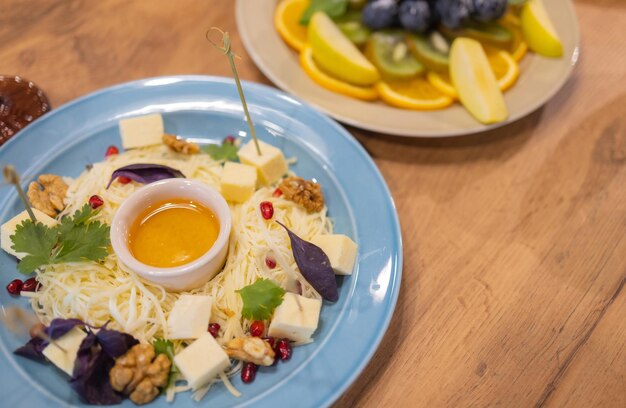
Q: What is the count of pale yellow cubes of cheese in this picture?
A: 9